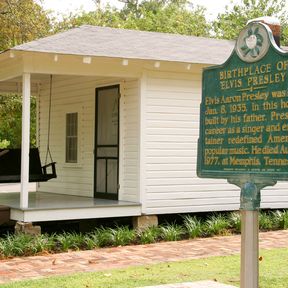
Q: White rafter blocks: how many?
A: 6